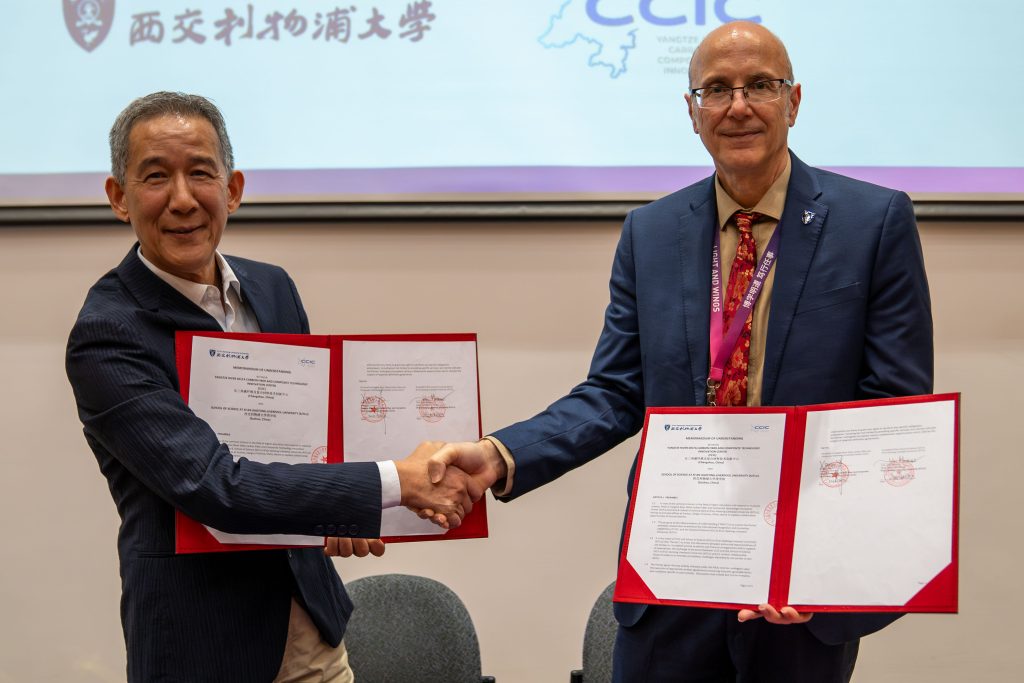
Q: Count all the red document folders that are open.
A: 2